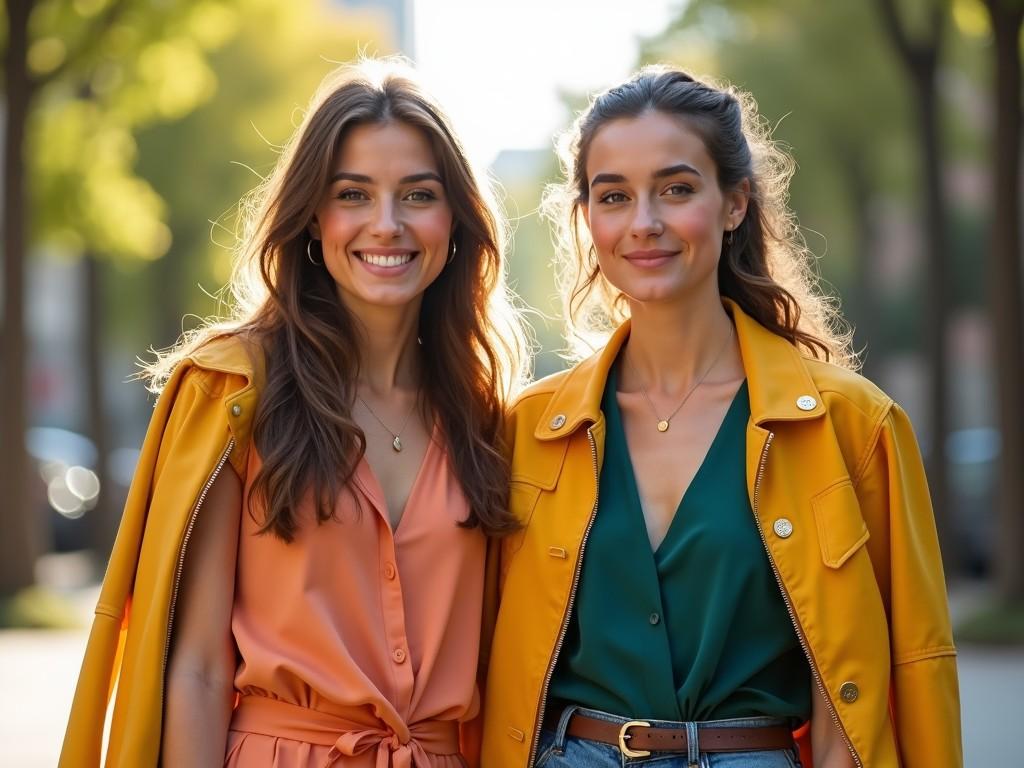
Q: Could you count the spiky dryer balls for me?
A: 0